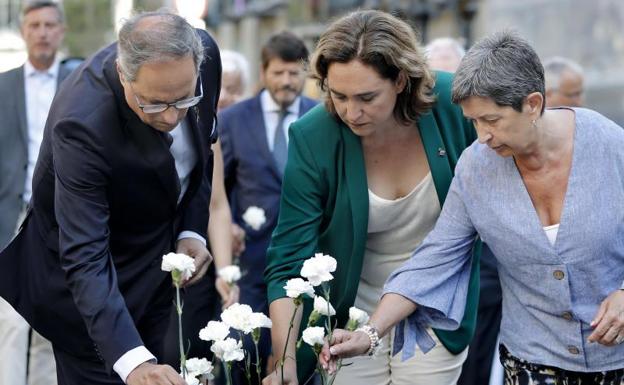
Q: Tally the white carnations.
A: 14